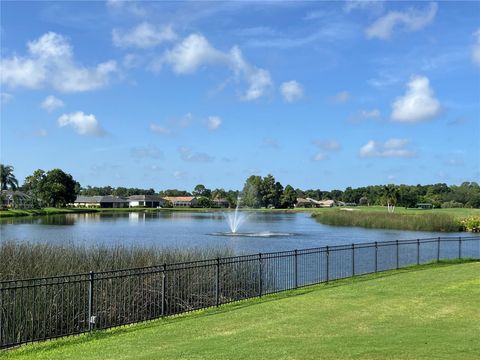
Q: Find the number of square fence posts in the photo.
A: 12